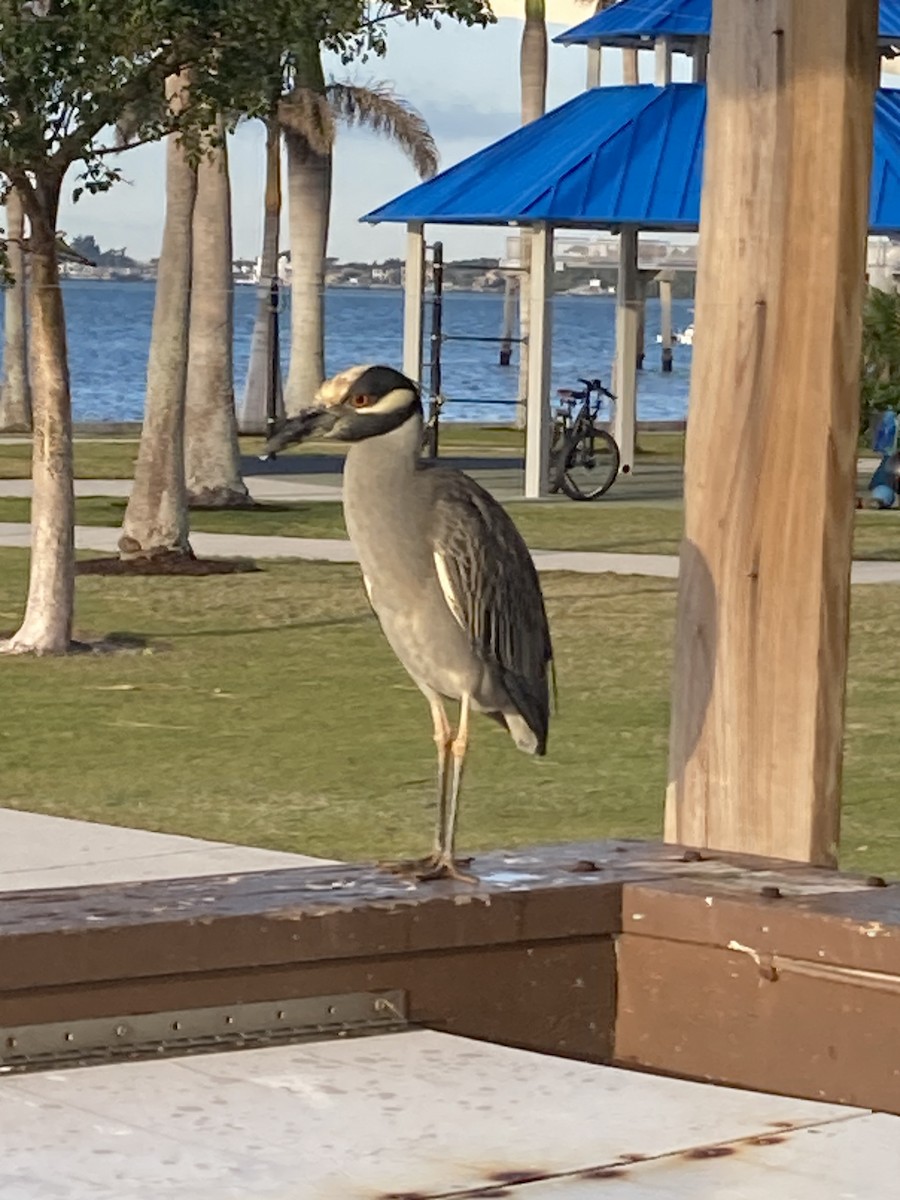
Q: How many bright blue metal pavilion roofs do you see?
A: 2